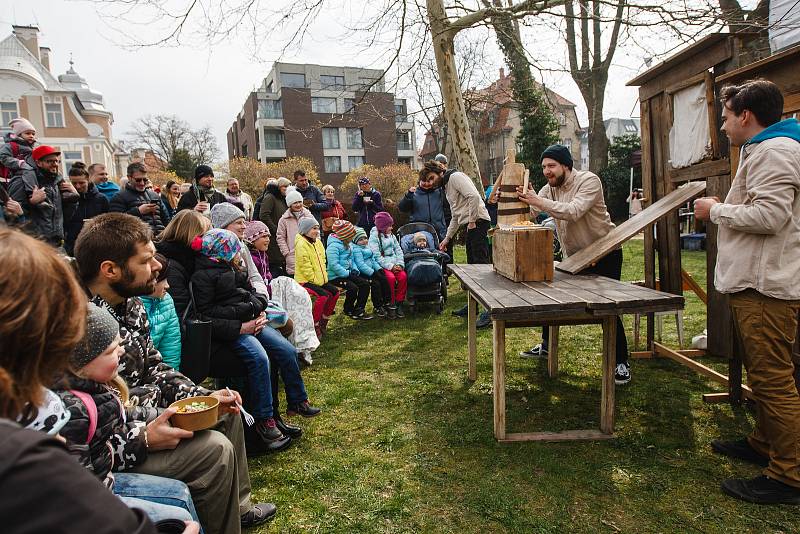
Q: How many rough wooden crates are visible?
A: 1